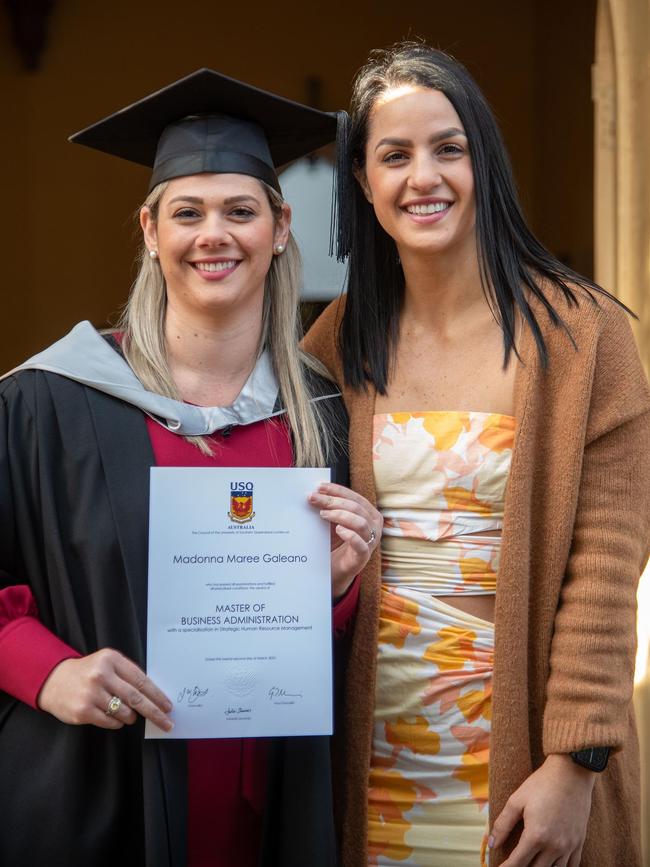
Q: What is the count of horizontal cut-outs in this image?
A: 2